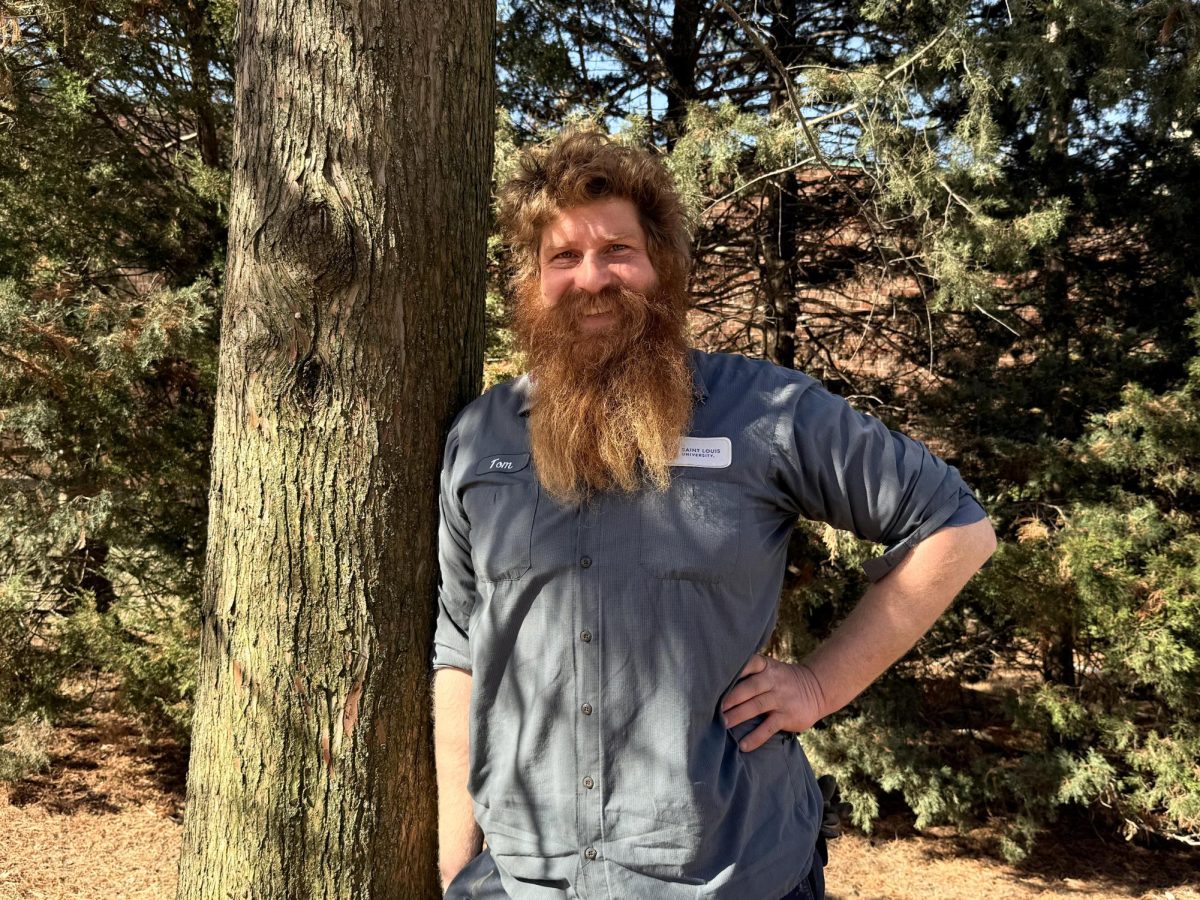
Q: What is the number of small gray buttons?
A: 5